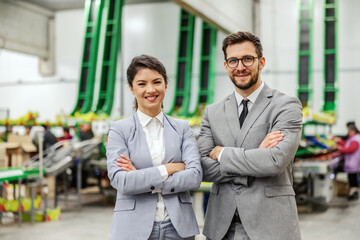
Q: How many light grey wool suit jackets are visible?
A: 2